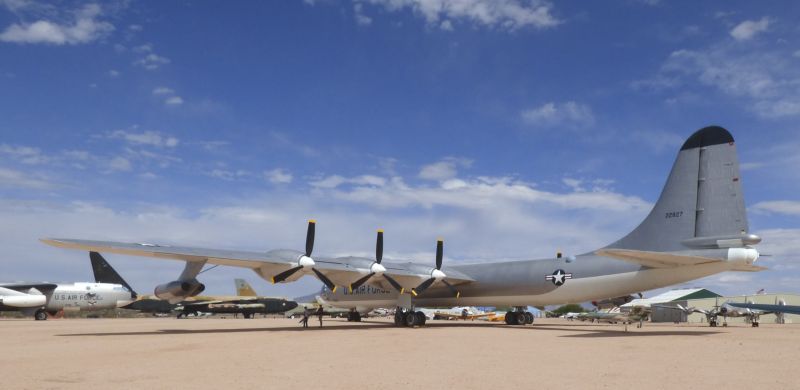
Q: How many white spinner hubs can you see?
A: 3